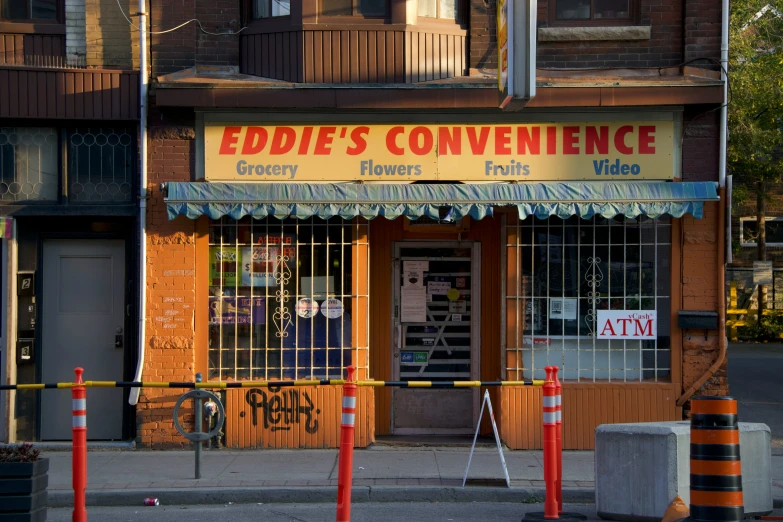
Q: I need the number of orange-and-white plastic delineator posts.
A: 4